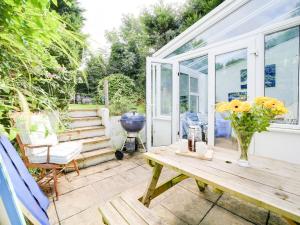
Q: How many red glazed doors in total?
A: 0